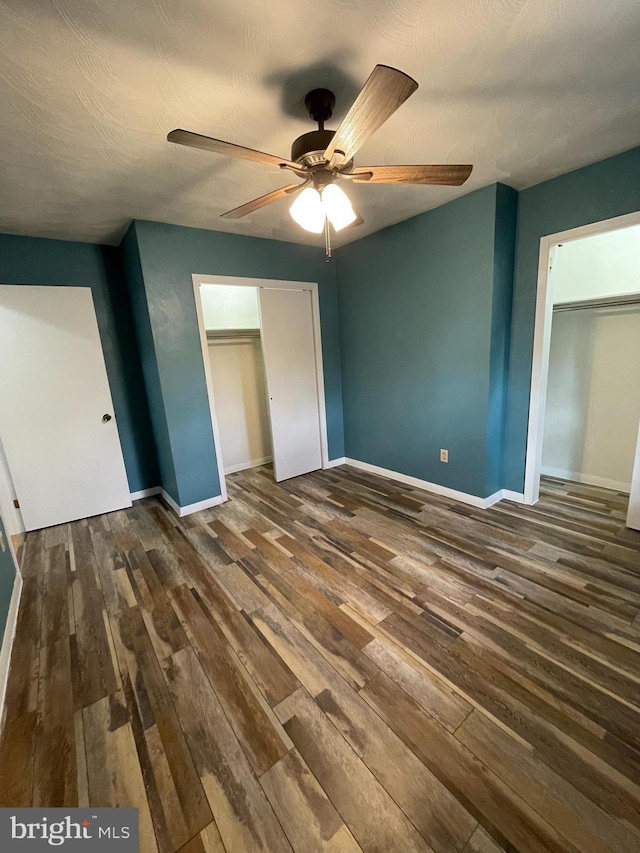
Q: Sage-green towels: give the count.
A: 0